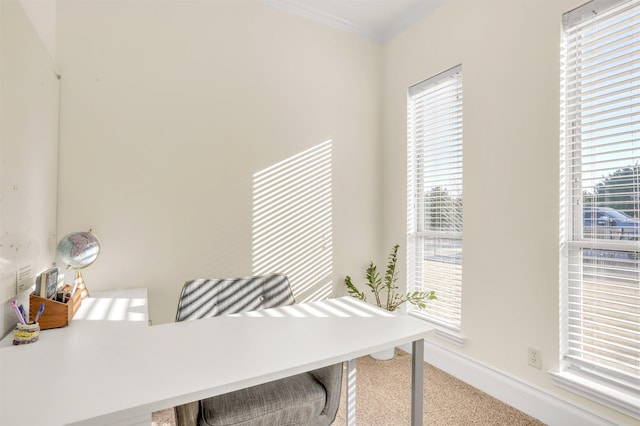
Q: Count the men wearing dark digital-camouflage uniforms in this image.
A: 0